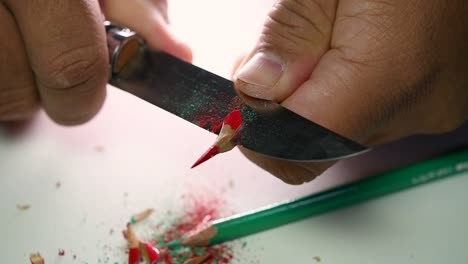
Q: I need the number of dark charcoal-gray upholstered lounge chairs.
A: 0